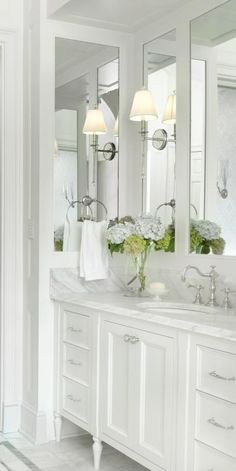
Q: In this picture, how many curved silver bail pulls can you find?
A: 5